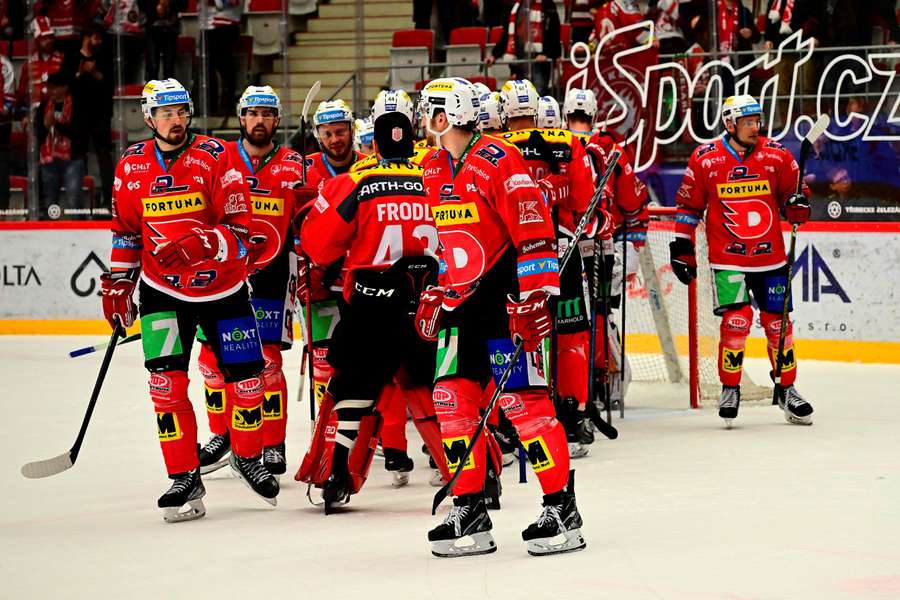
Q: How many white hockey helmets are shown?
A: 12